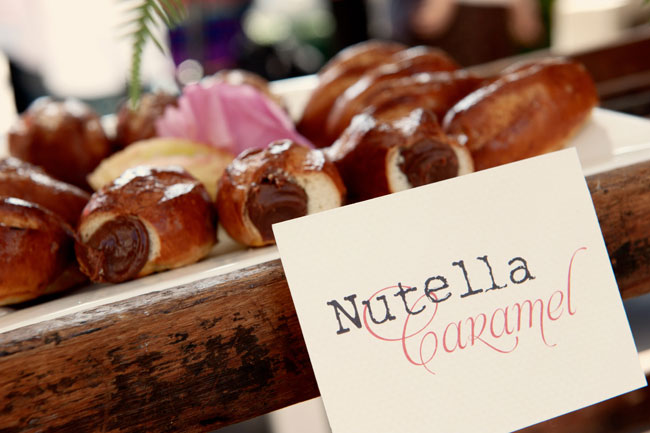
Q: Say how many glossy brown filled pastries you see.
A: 12